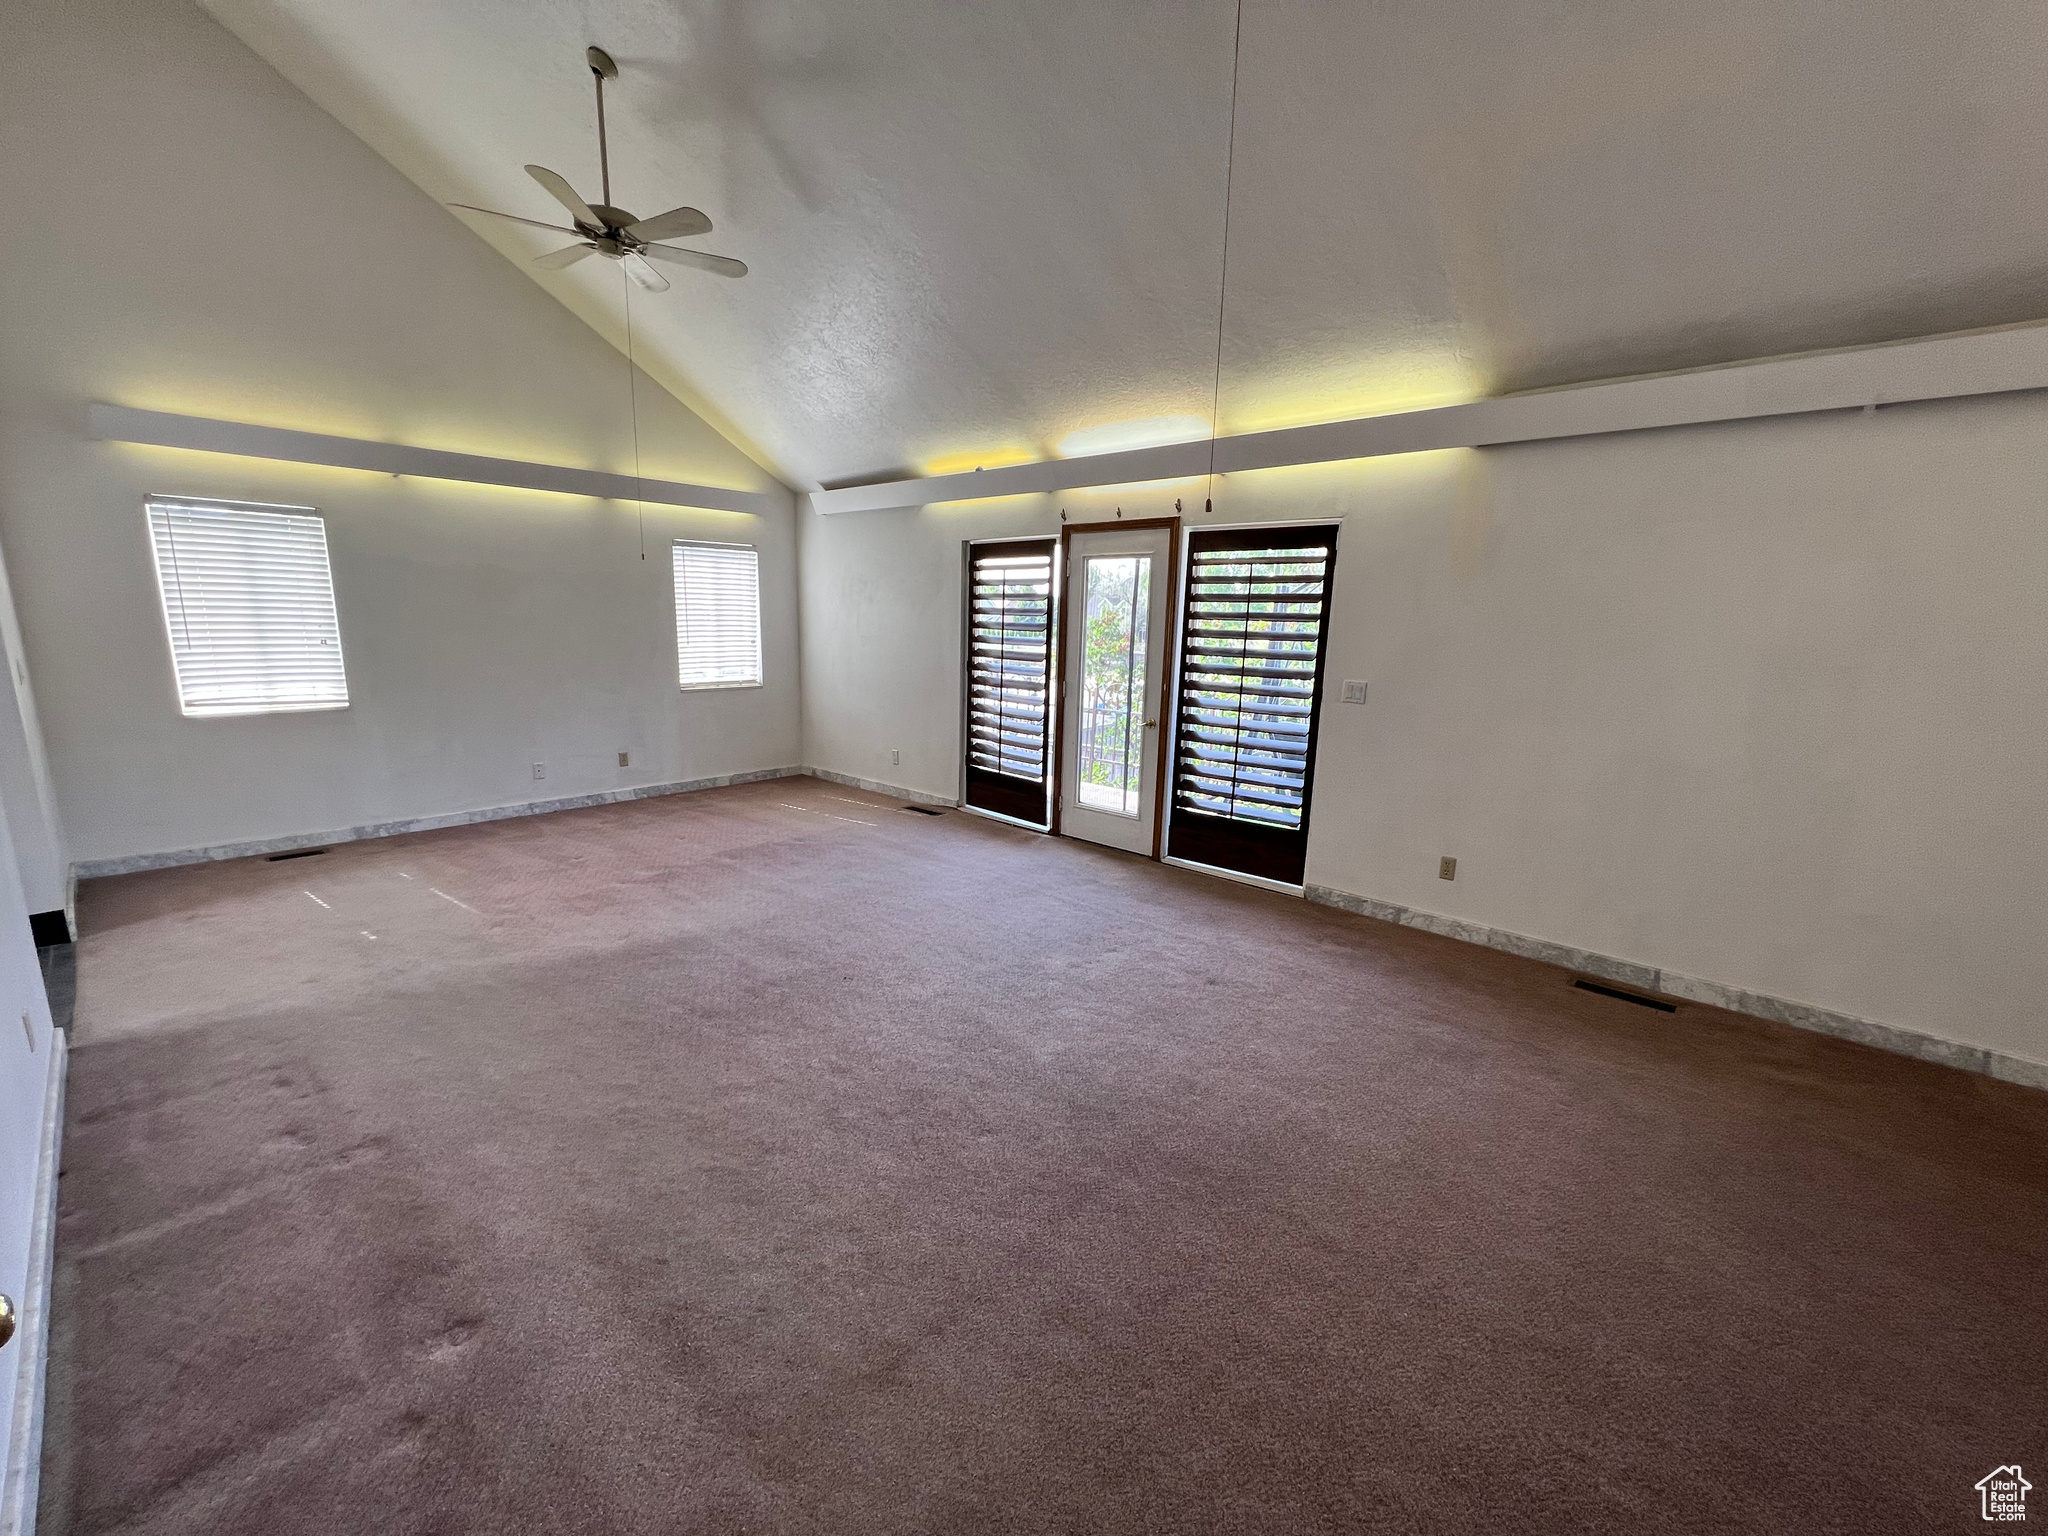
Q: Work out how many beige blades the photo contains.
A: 6